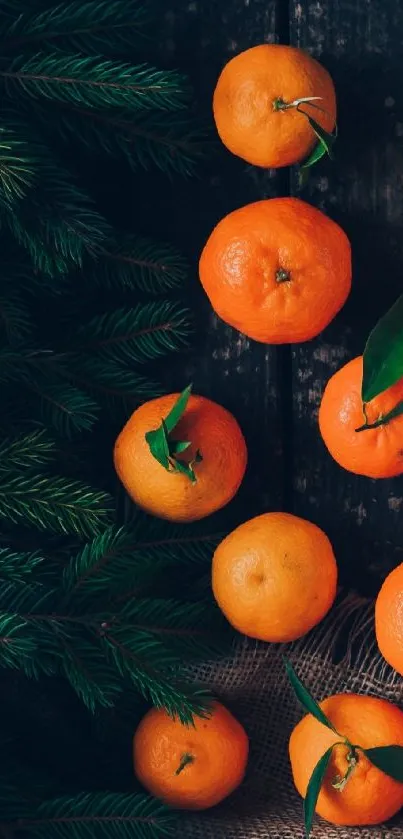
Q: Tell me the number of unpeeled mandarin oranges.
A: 8